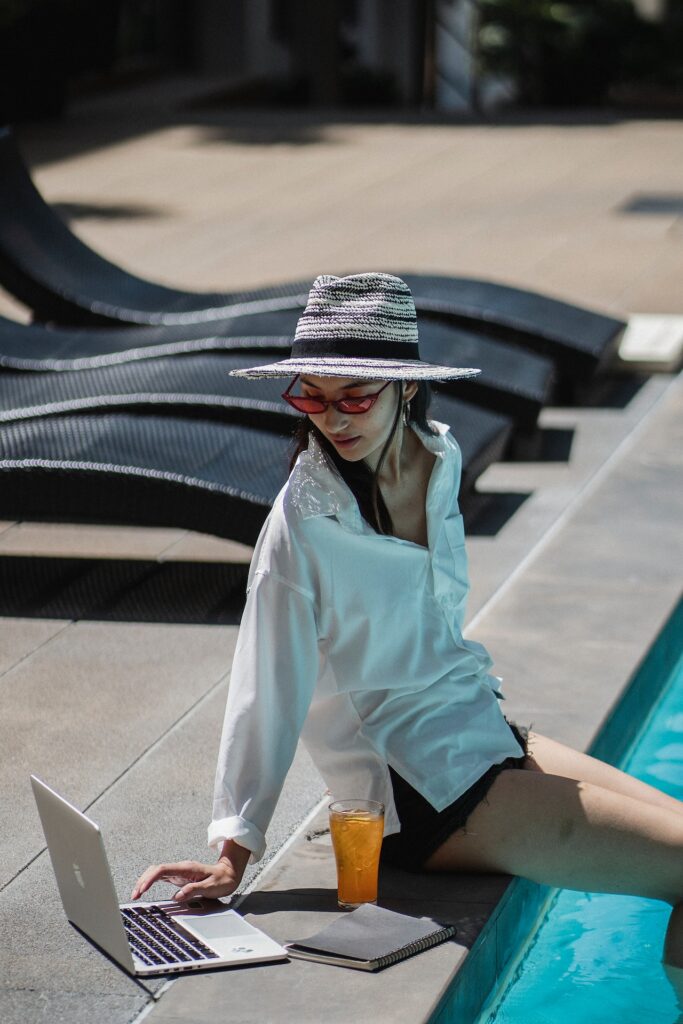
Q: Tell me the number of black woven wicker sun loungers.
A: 4